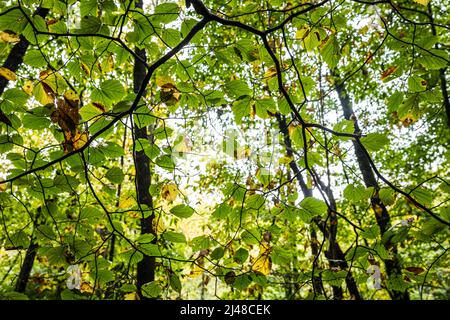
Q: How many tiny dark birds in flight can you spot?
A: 0